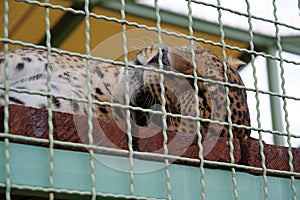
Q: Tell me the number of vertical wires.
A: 9